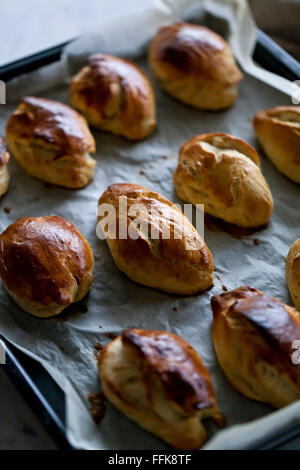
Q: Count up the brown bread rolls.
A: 11